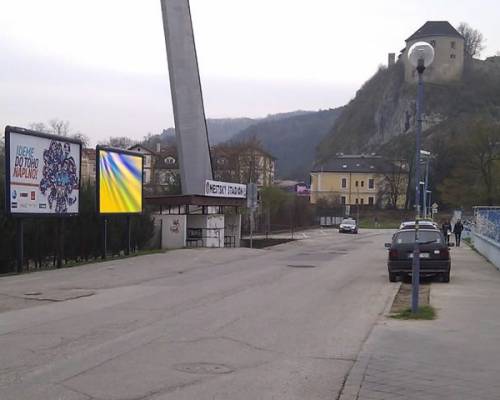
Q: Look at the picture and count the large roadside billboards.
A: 2